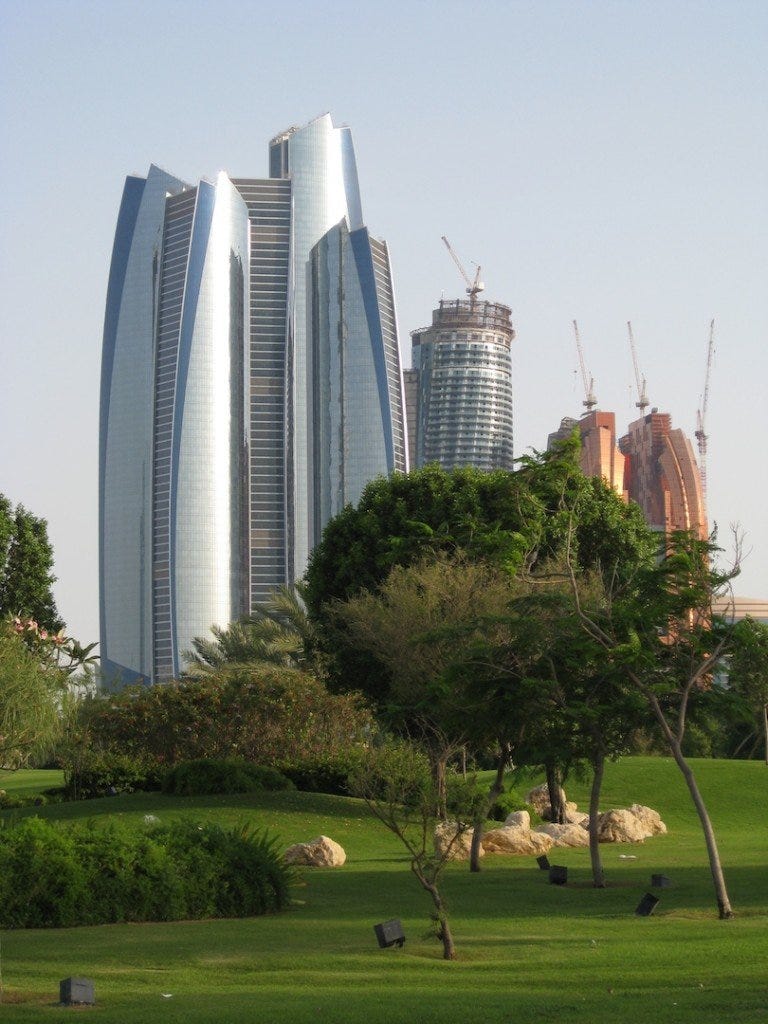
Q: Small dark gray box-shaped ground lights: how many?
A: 6